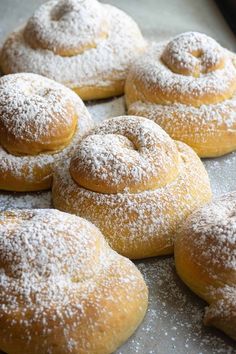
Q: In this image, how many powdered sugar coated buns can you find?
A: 6